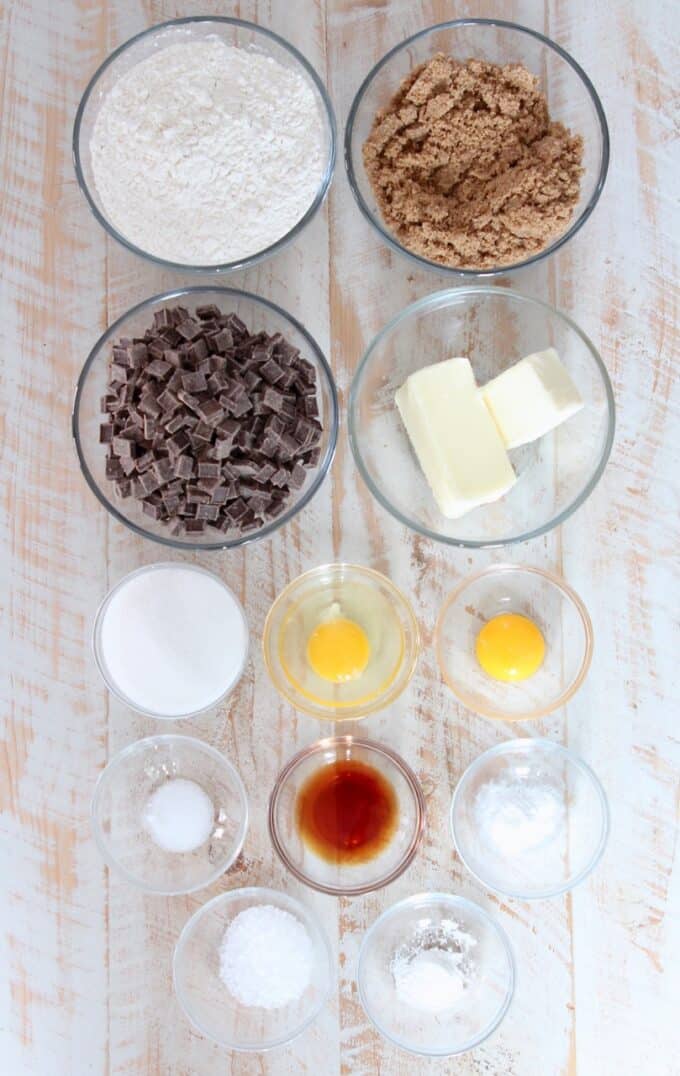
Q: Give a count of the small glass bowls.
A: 8